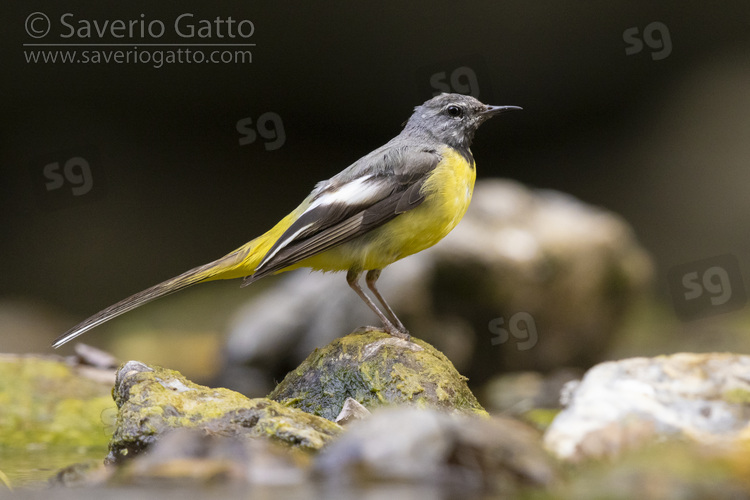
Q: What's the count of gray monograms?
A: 6